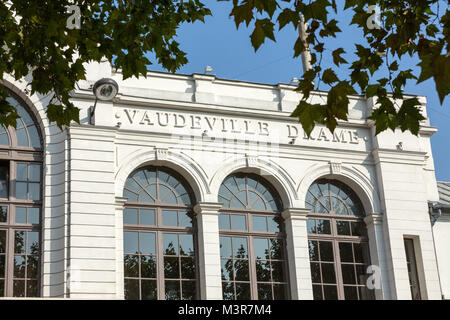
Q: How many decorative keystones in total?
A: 3